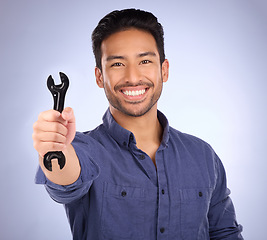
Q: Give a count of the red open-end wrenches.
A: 0